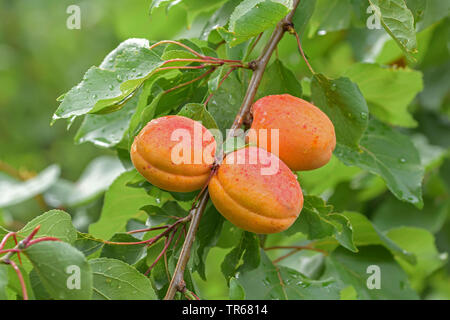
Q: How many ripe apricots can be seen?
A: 3